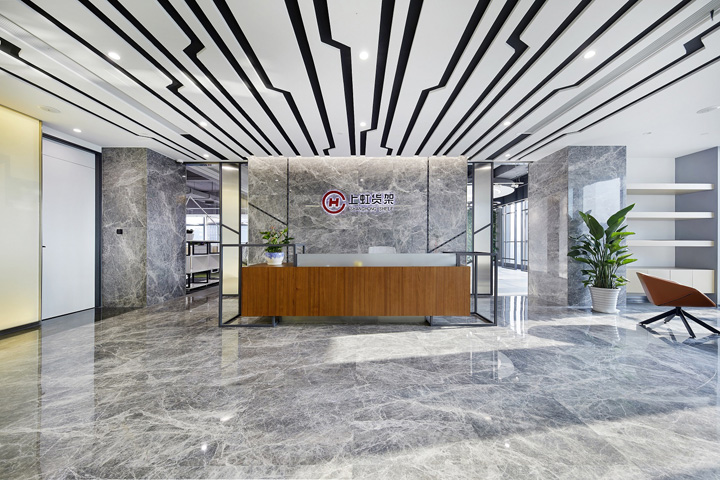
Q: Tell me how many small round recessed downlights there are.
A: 9